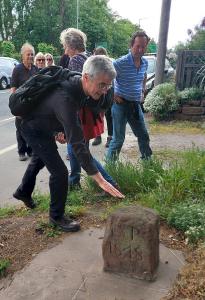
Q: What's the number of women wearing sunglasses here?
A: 2